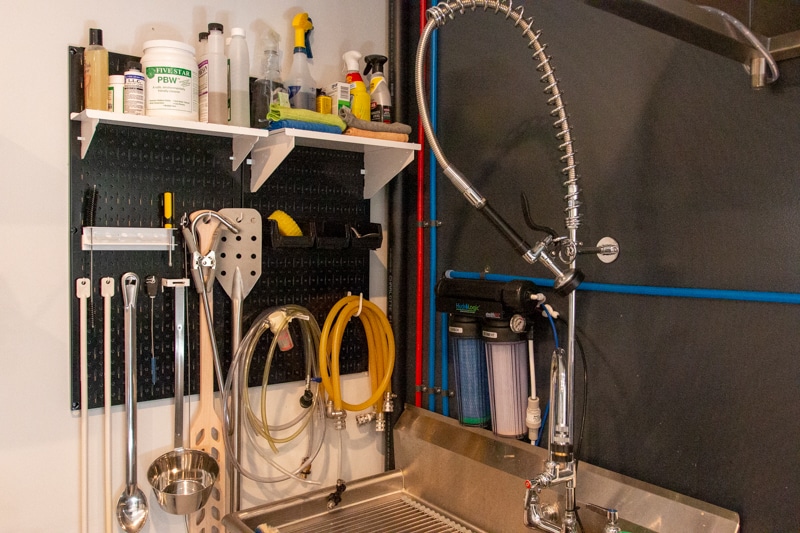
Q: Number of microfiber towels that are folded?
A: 4